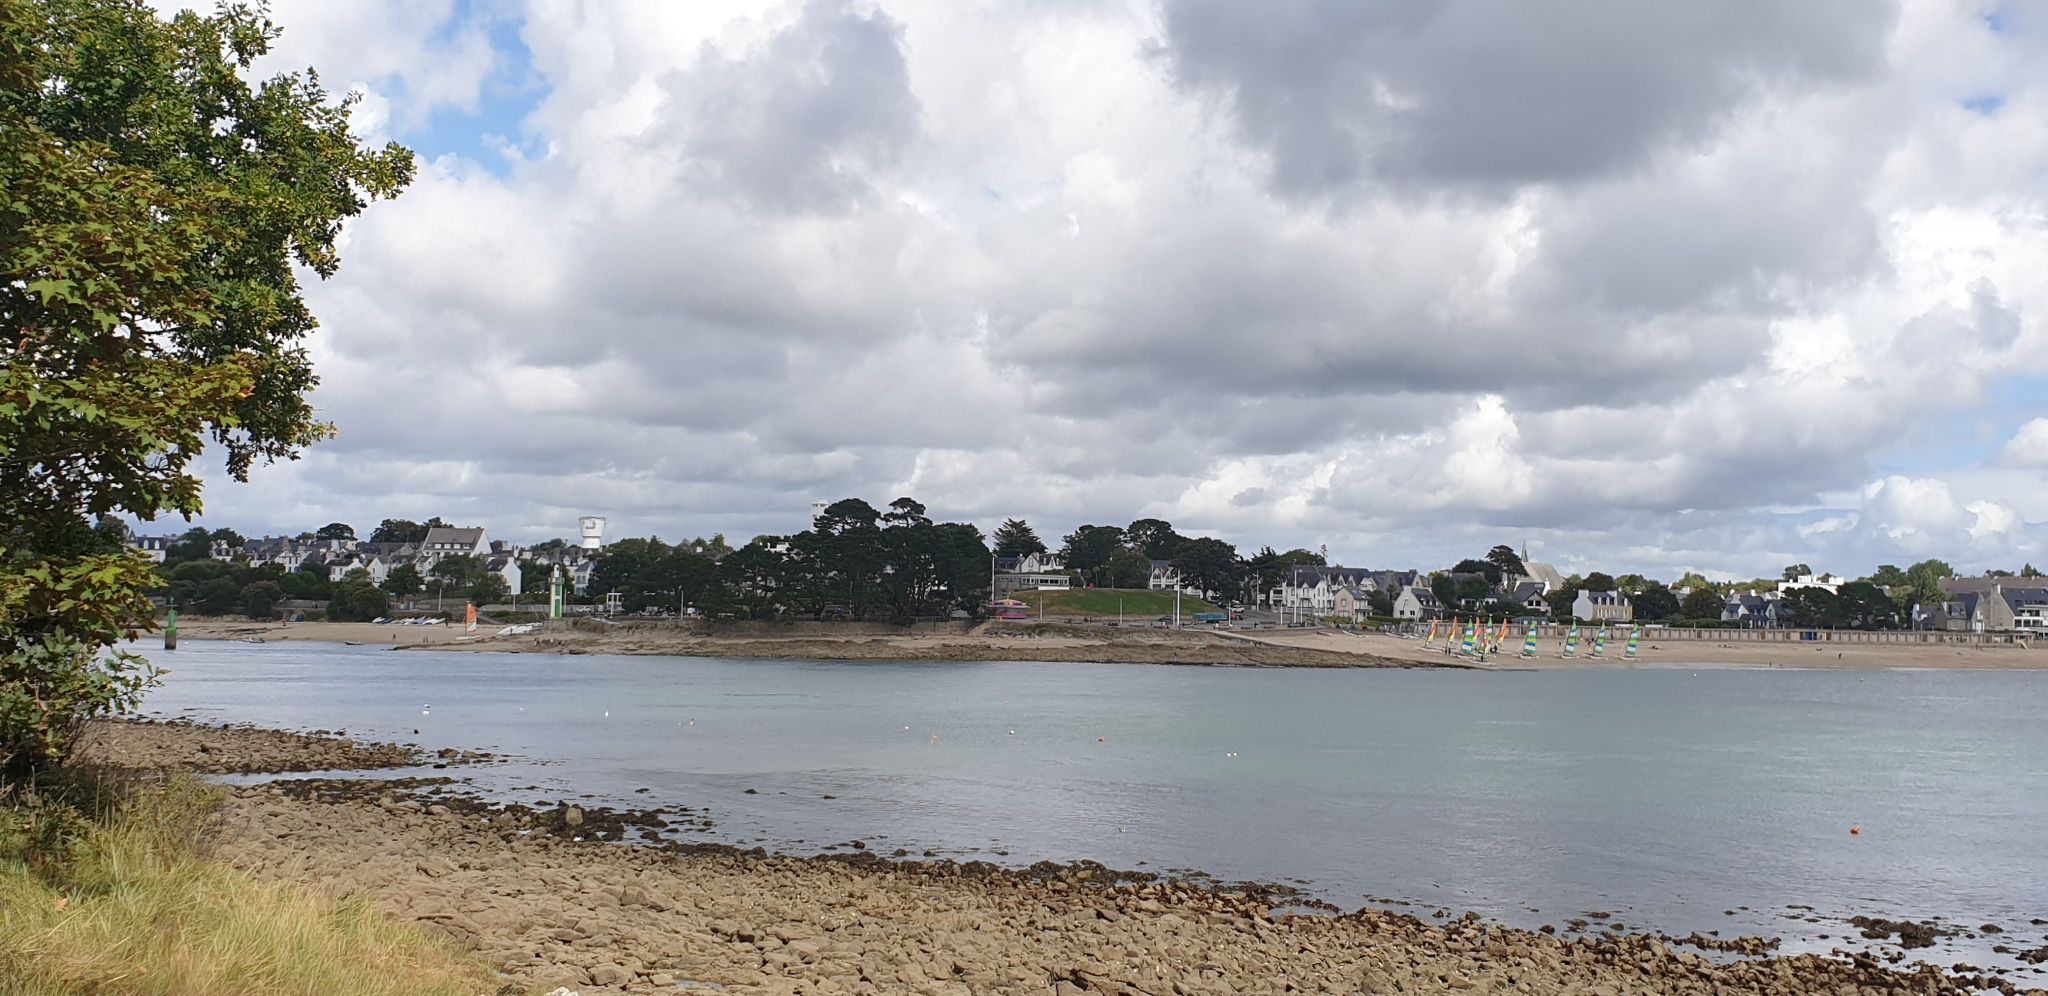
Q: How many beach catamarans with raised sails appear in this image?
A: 12